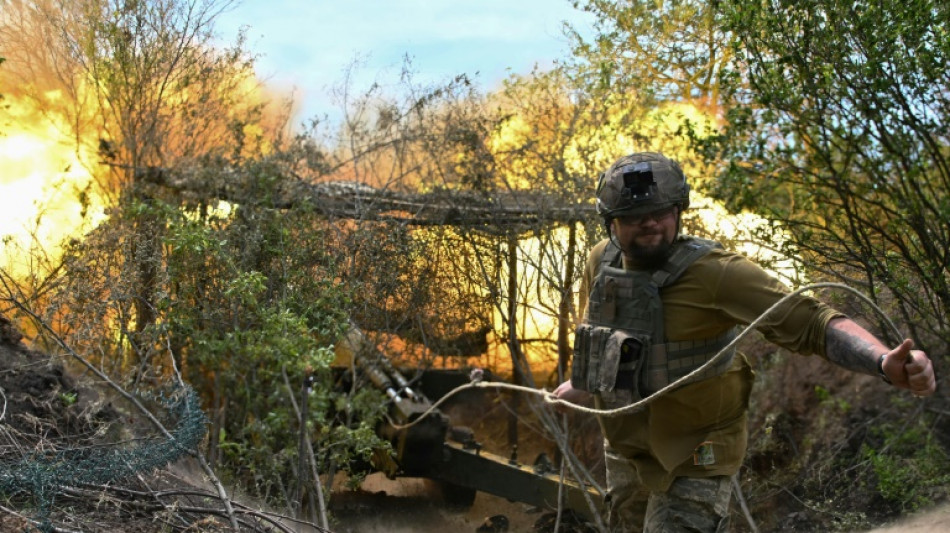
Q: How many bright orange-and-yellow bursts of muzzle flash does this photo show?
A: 2